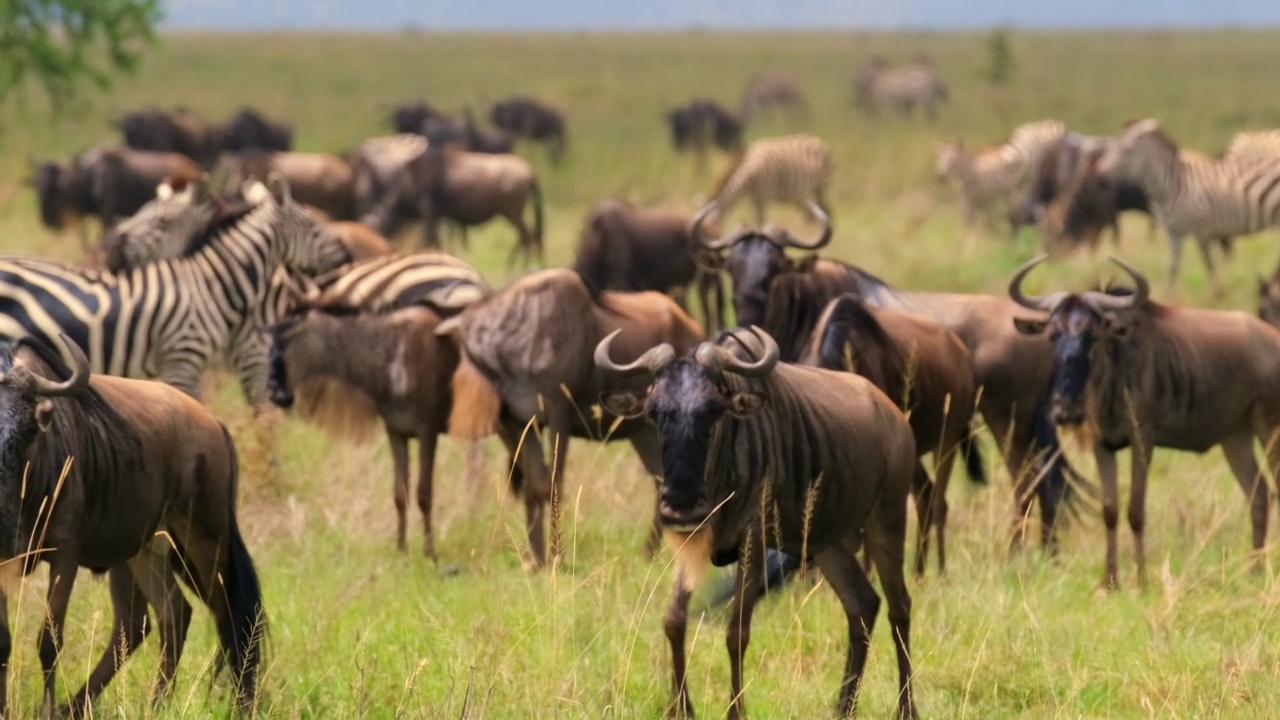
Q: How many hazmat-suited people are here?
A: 0